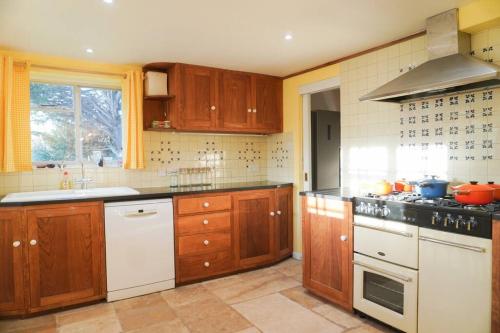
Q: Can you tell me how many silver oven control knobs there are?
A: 8